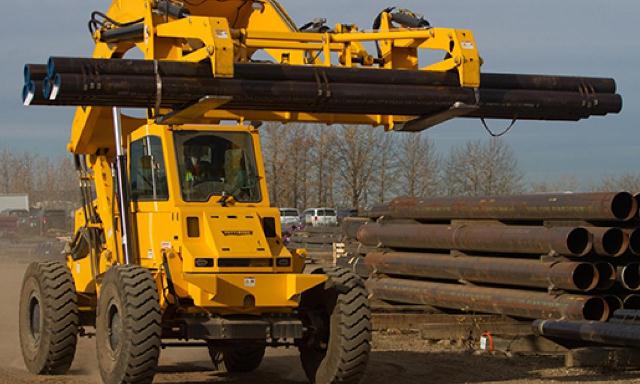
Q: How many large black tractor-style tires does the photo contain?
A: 4